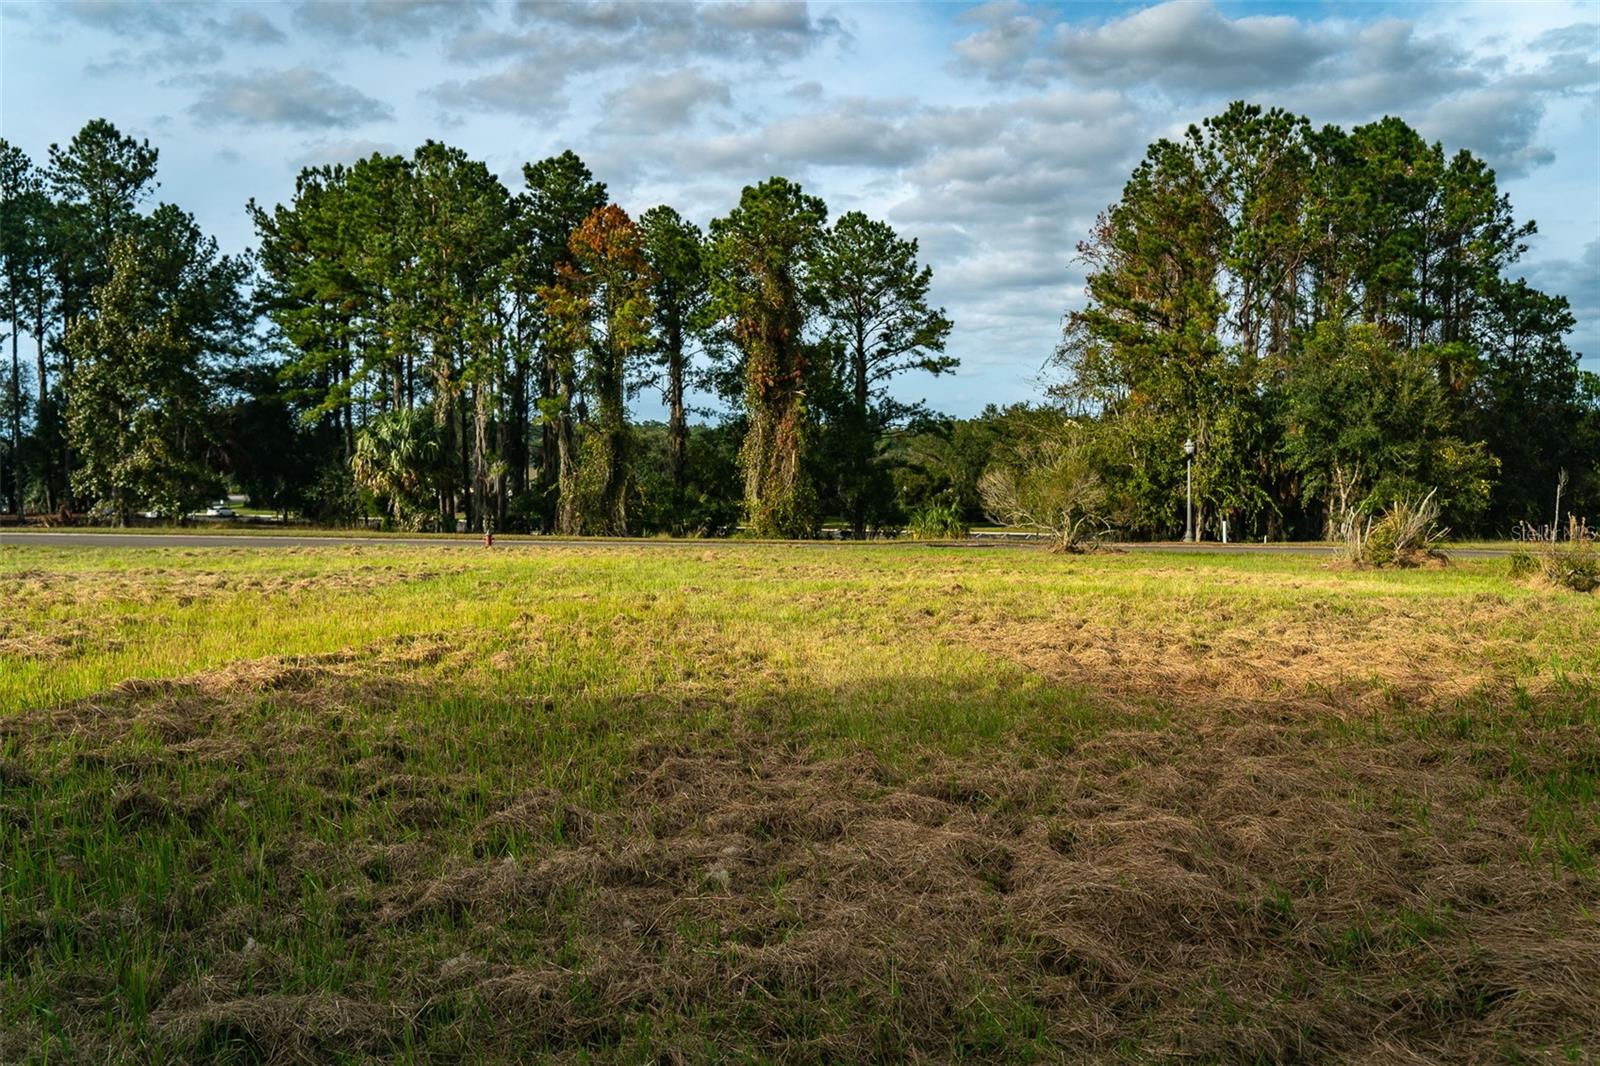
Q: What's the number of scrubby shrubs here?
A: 3